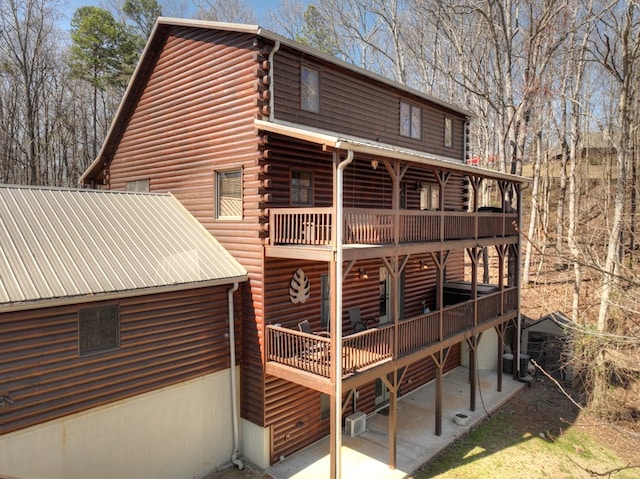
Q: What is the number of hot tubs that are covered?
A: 1